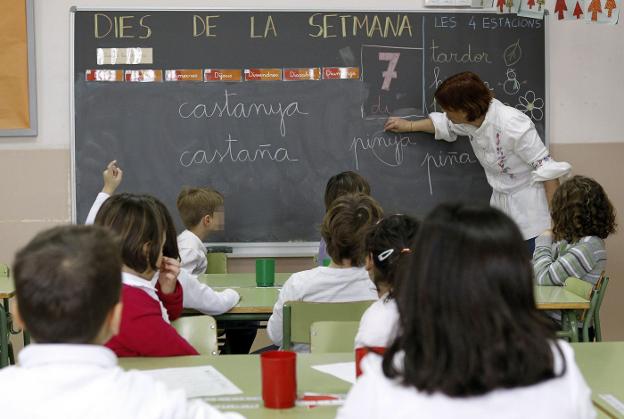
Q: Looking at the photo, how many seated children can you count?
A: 9